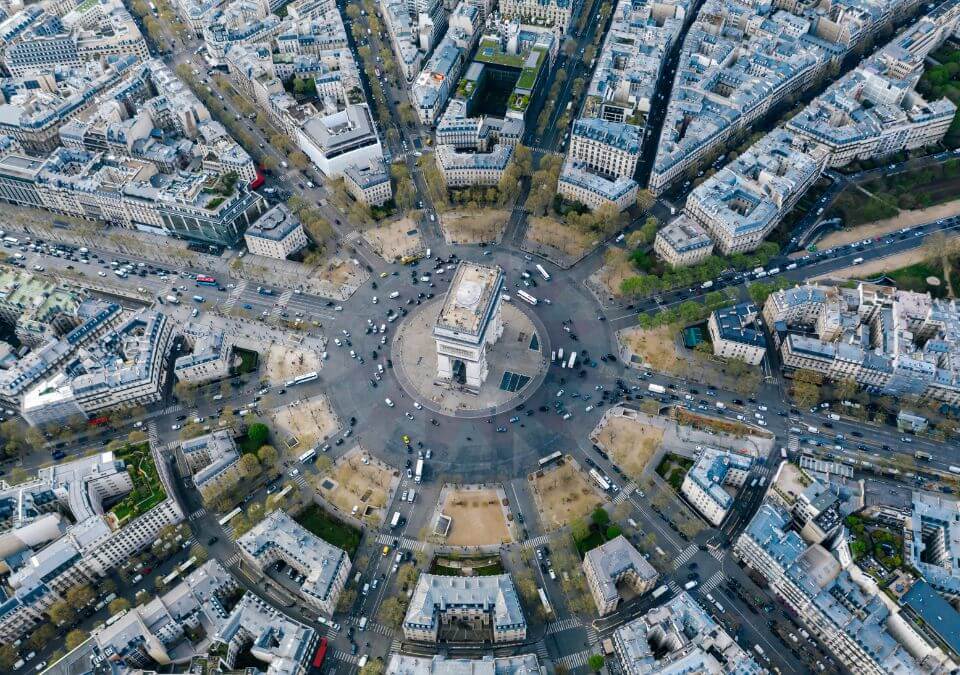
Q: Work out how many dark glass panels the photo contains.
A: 4